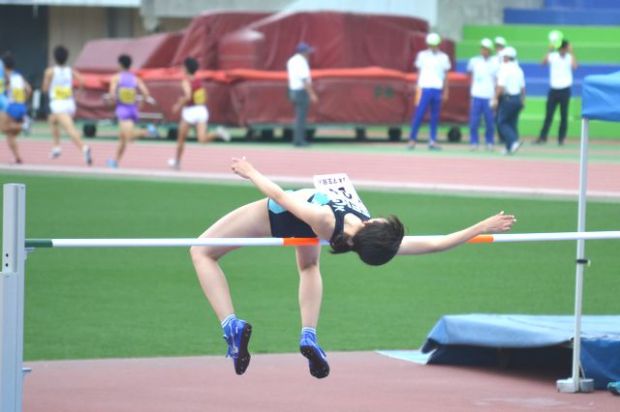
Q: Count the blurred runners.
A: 5